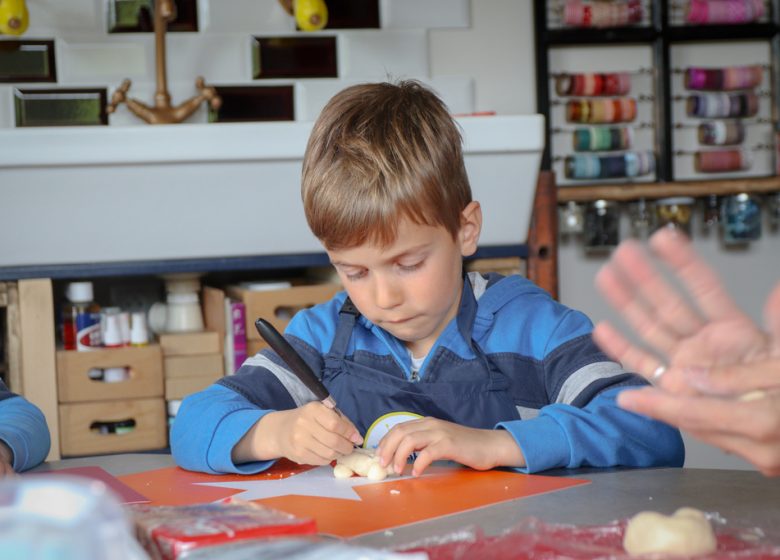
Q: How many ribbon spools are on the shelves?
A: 10